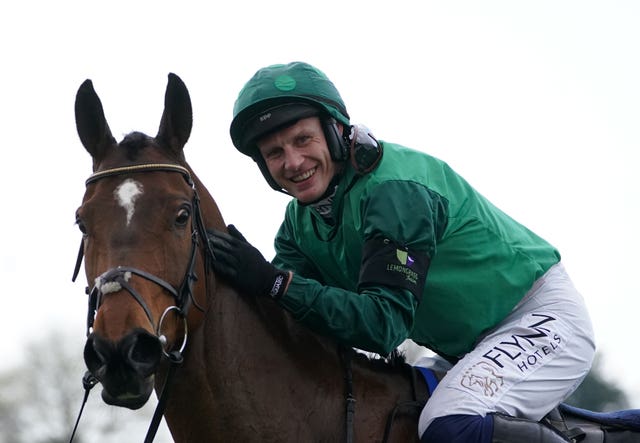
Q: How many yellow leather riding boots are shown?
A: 0